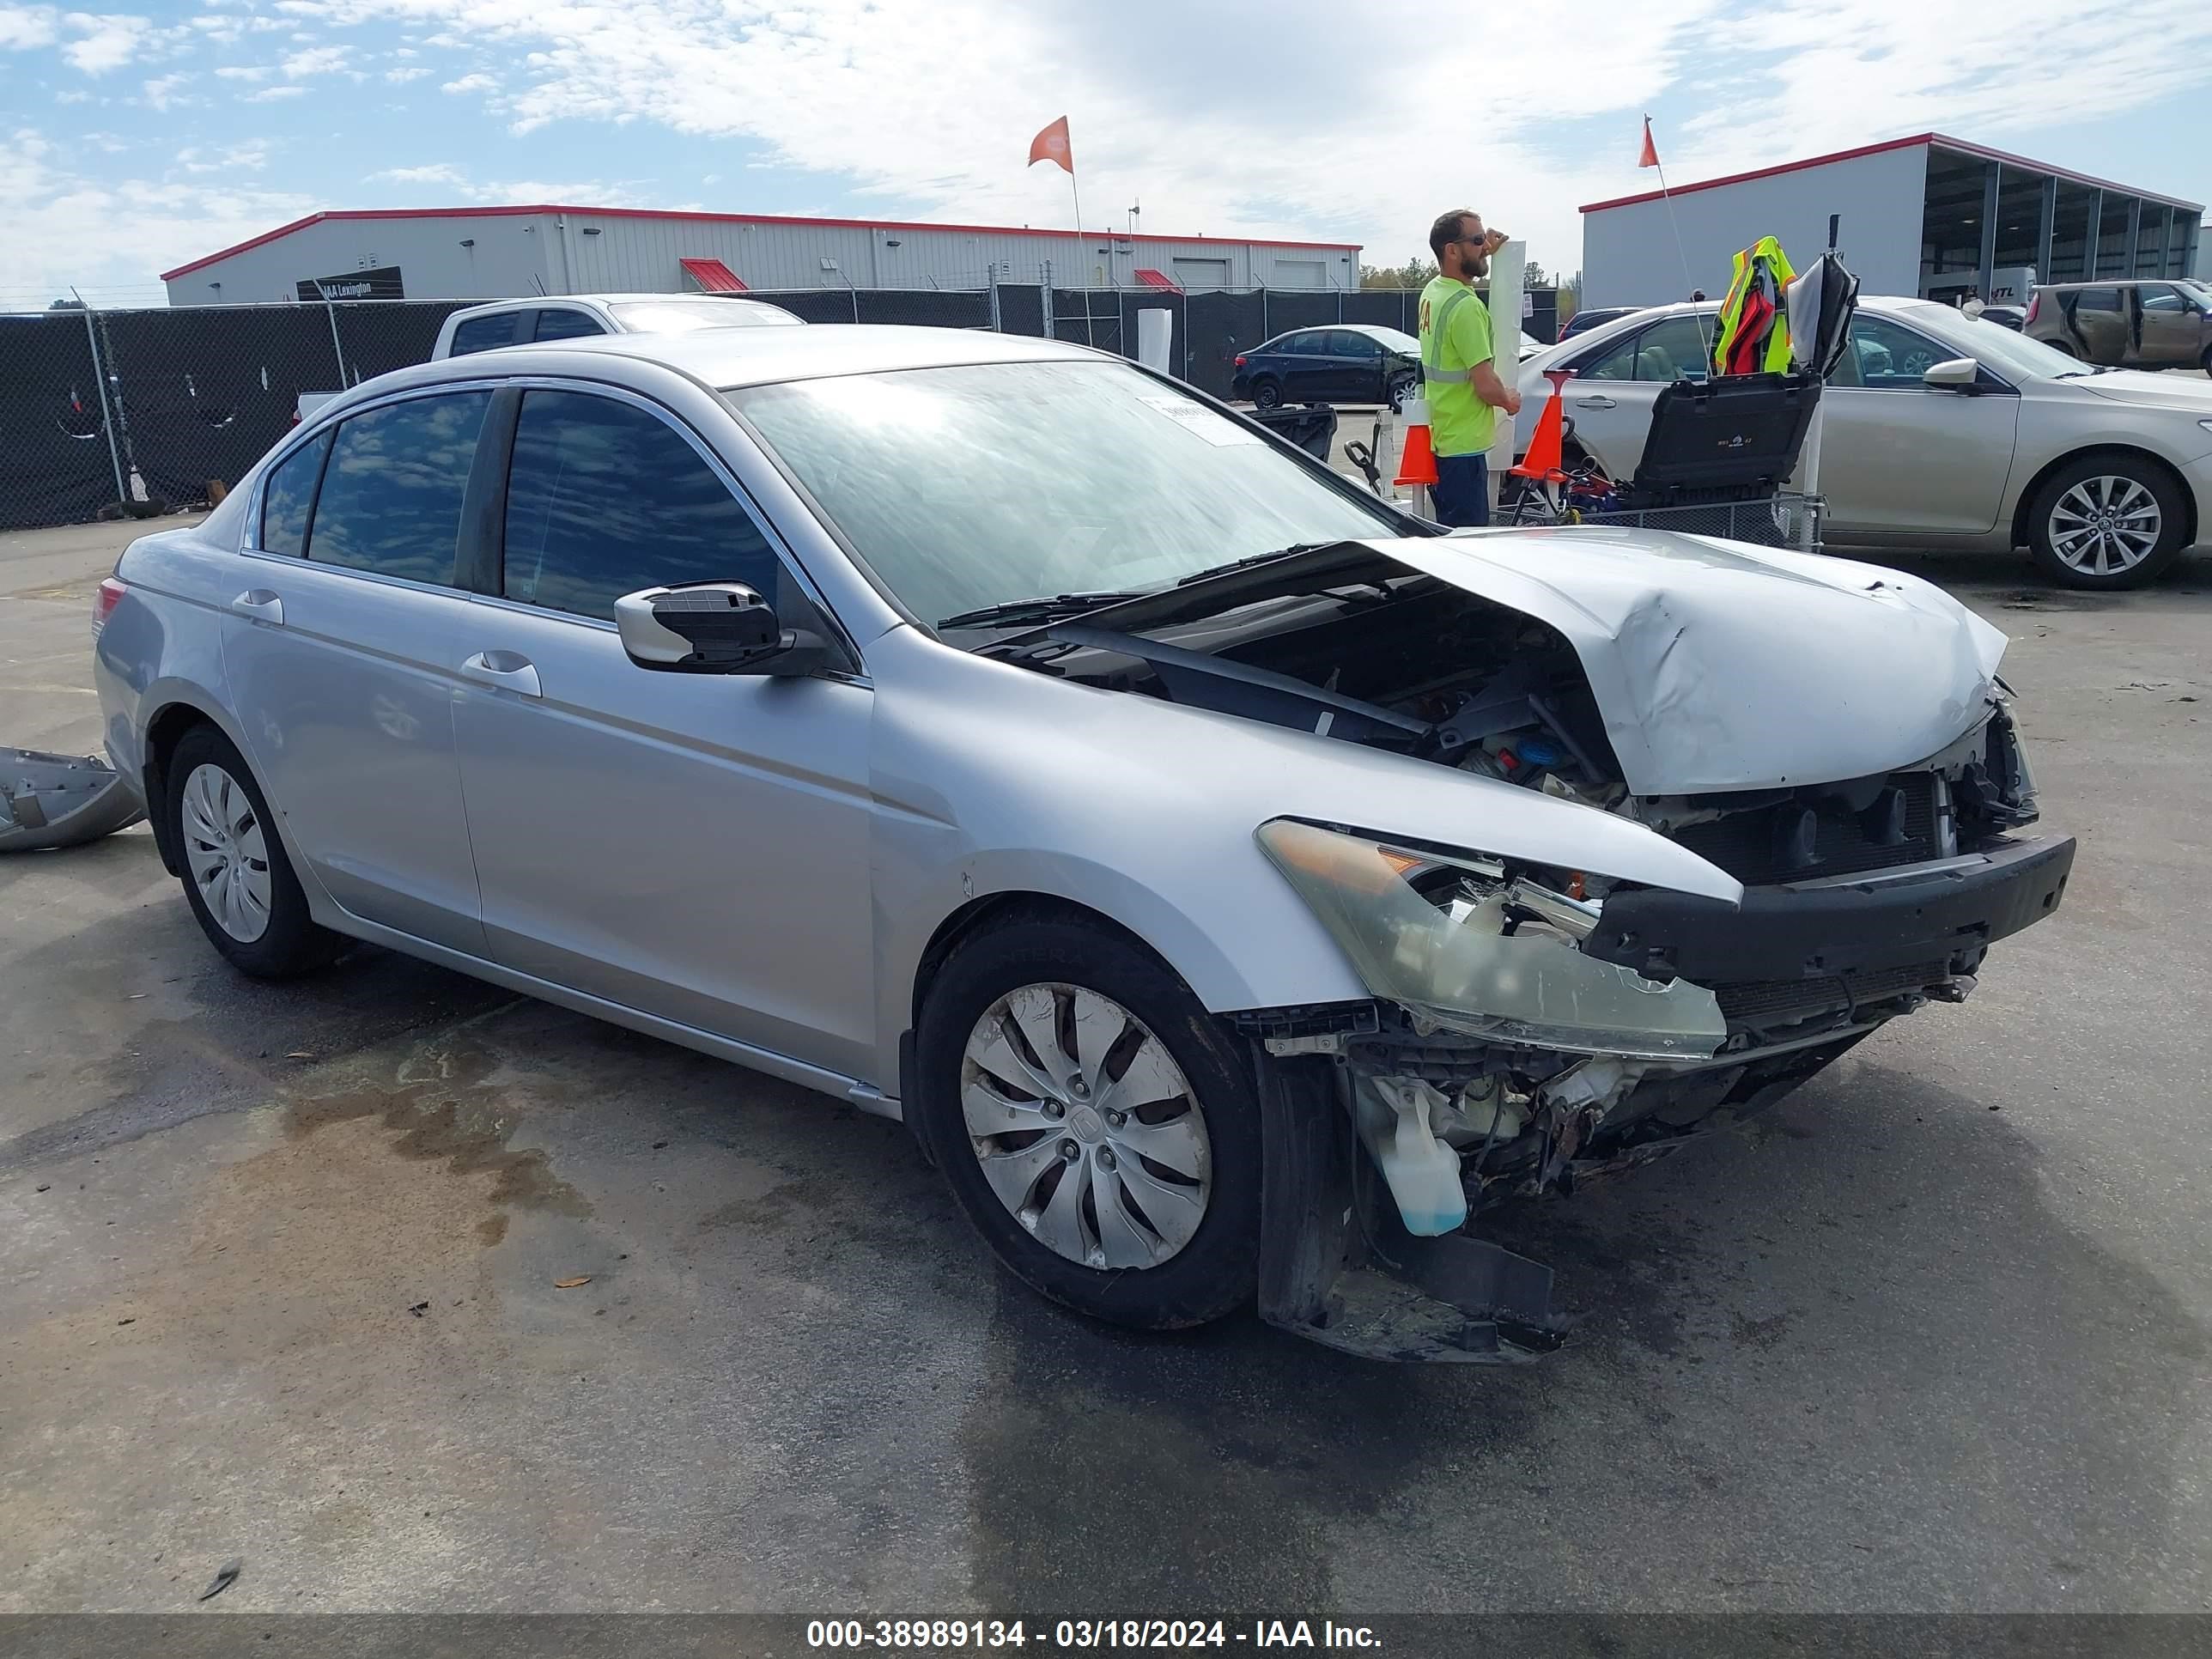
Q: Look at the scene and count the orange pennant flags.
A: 2